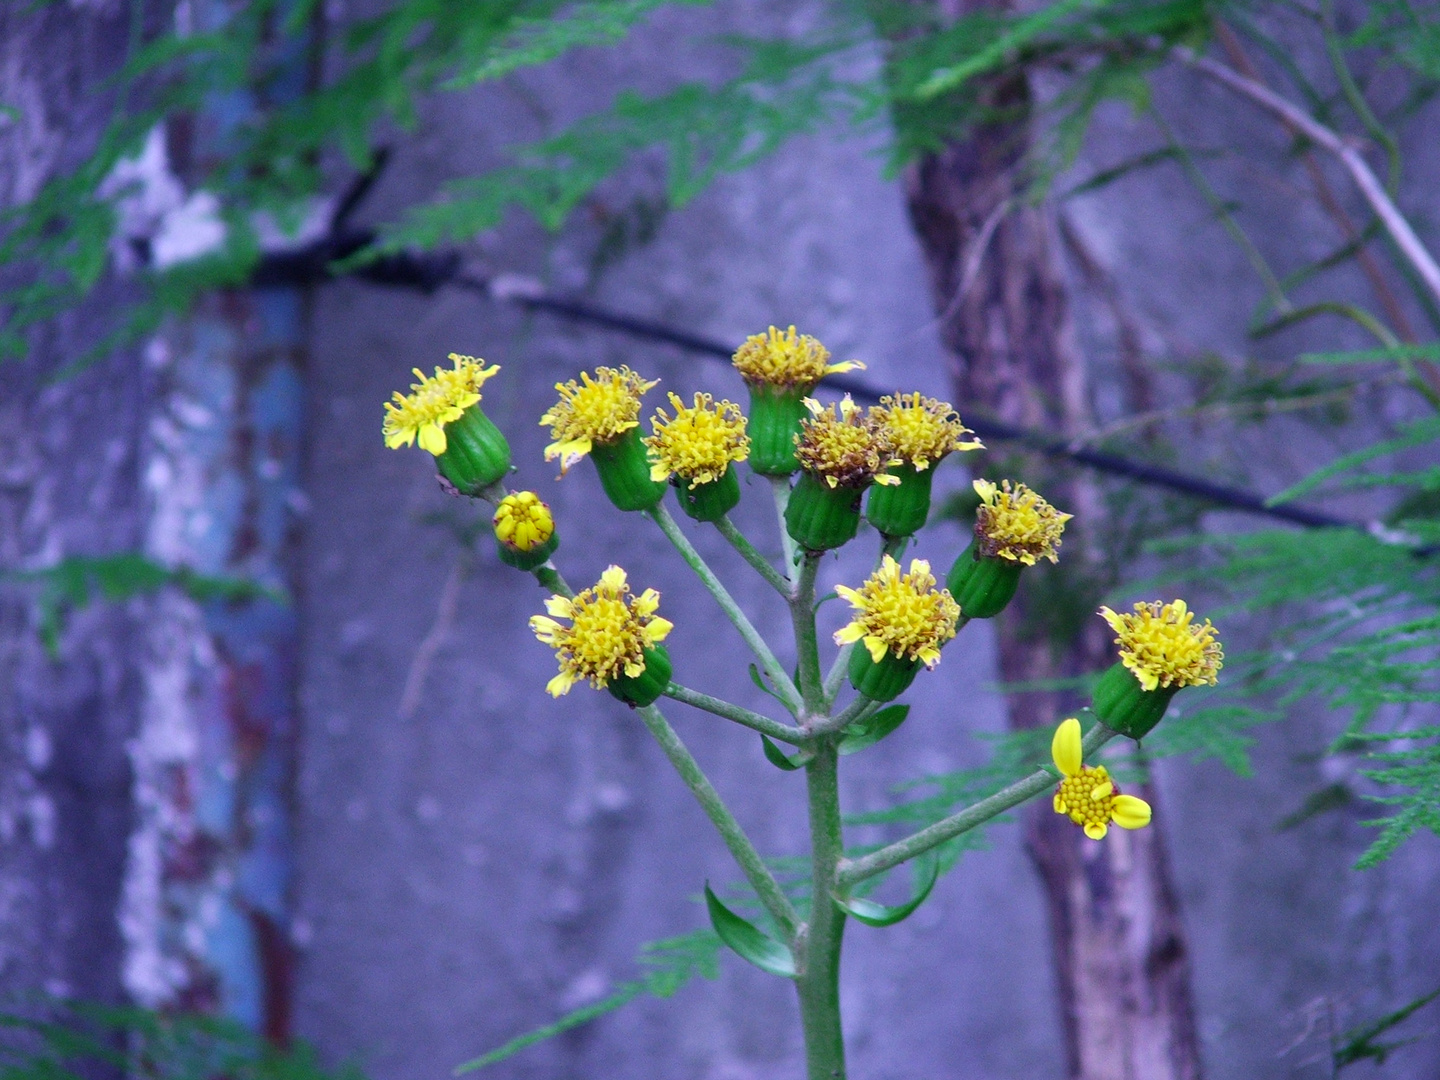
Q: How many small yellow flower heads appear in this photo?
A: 12